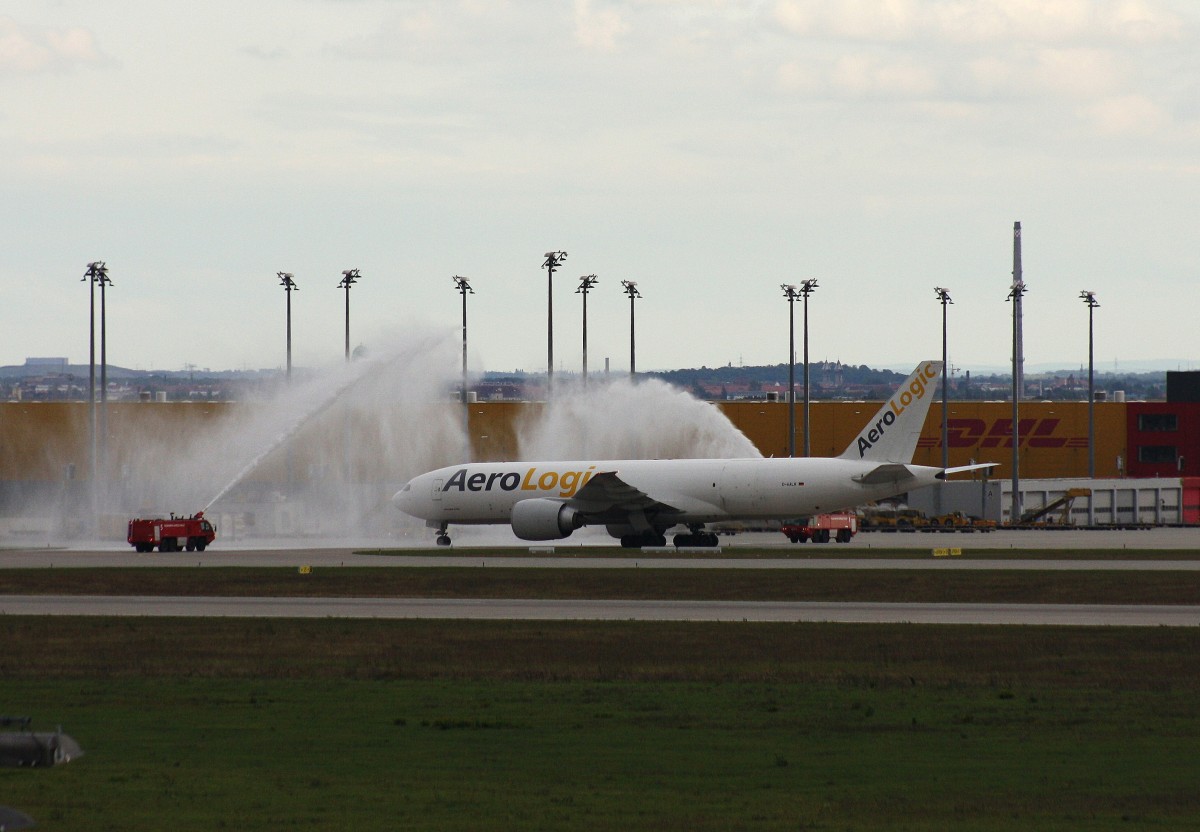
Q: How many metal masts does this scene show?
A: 13